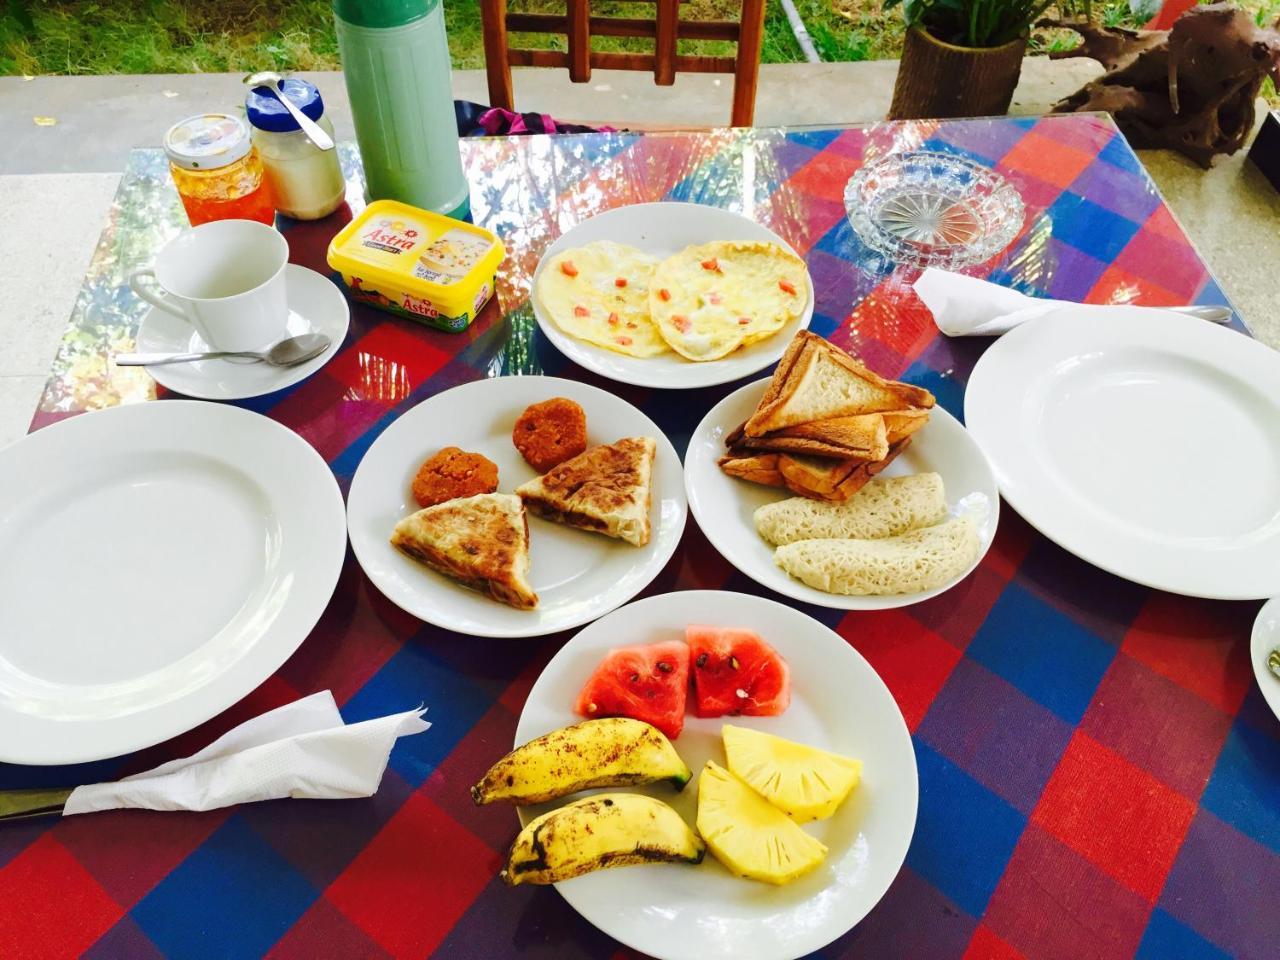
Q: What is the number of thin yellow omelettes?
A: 2